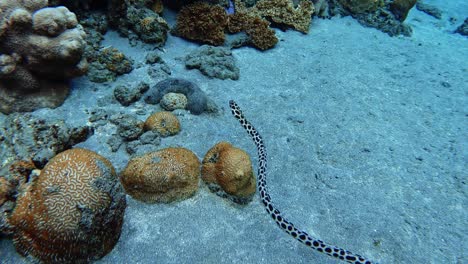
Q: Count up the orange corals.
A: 4